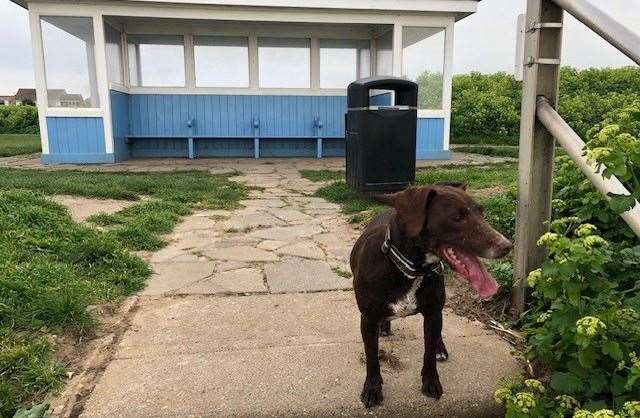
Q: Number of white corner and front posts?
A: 4